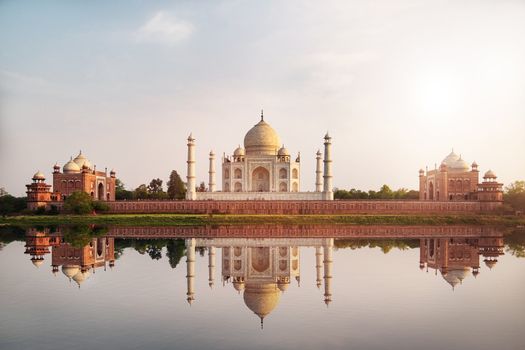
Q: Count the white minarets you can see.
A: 4